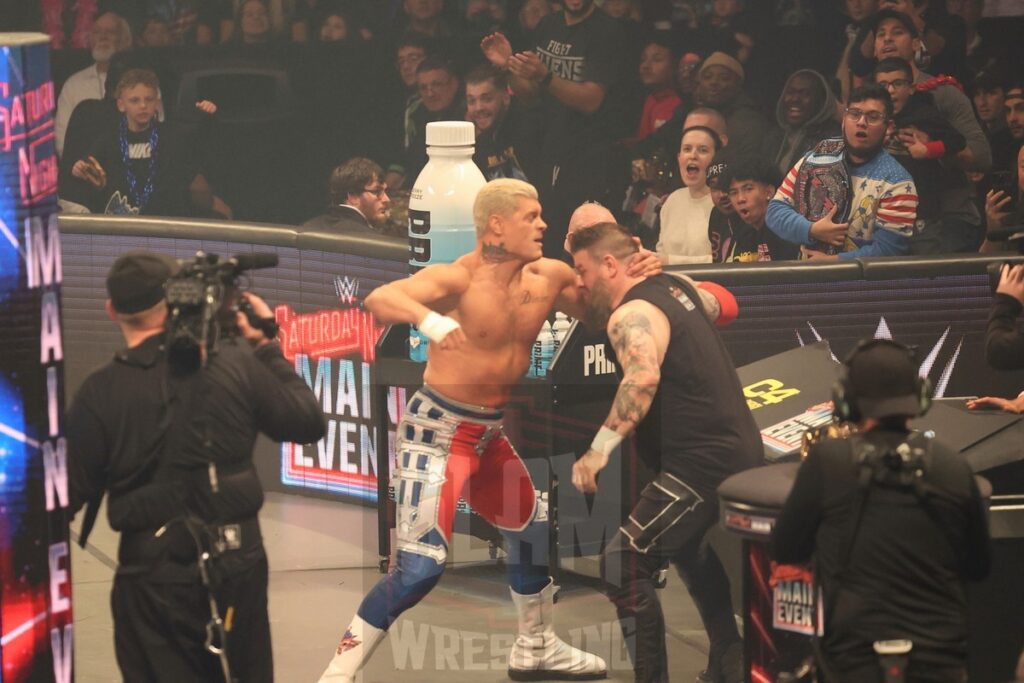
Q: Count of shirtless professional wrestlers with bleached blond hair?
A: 1